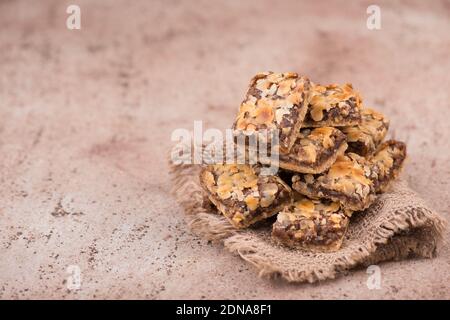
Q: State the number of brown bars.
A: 8